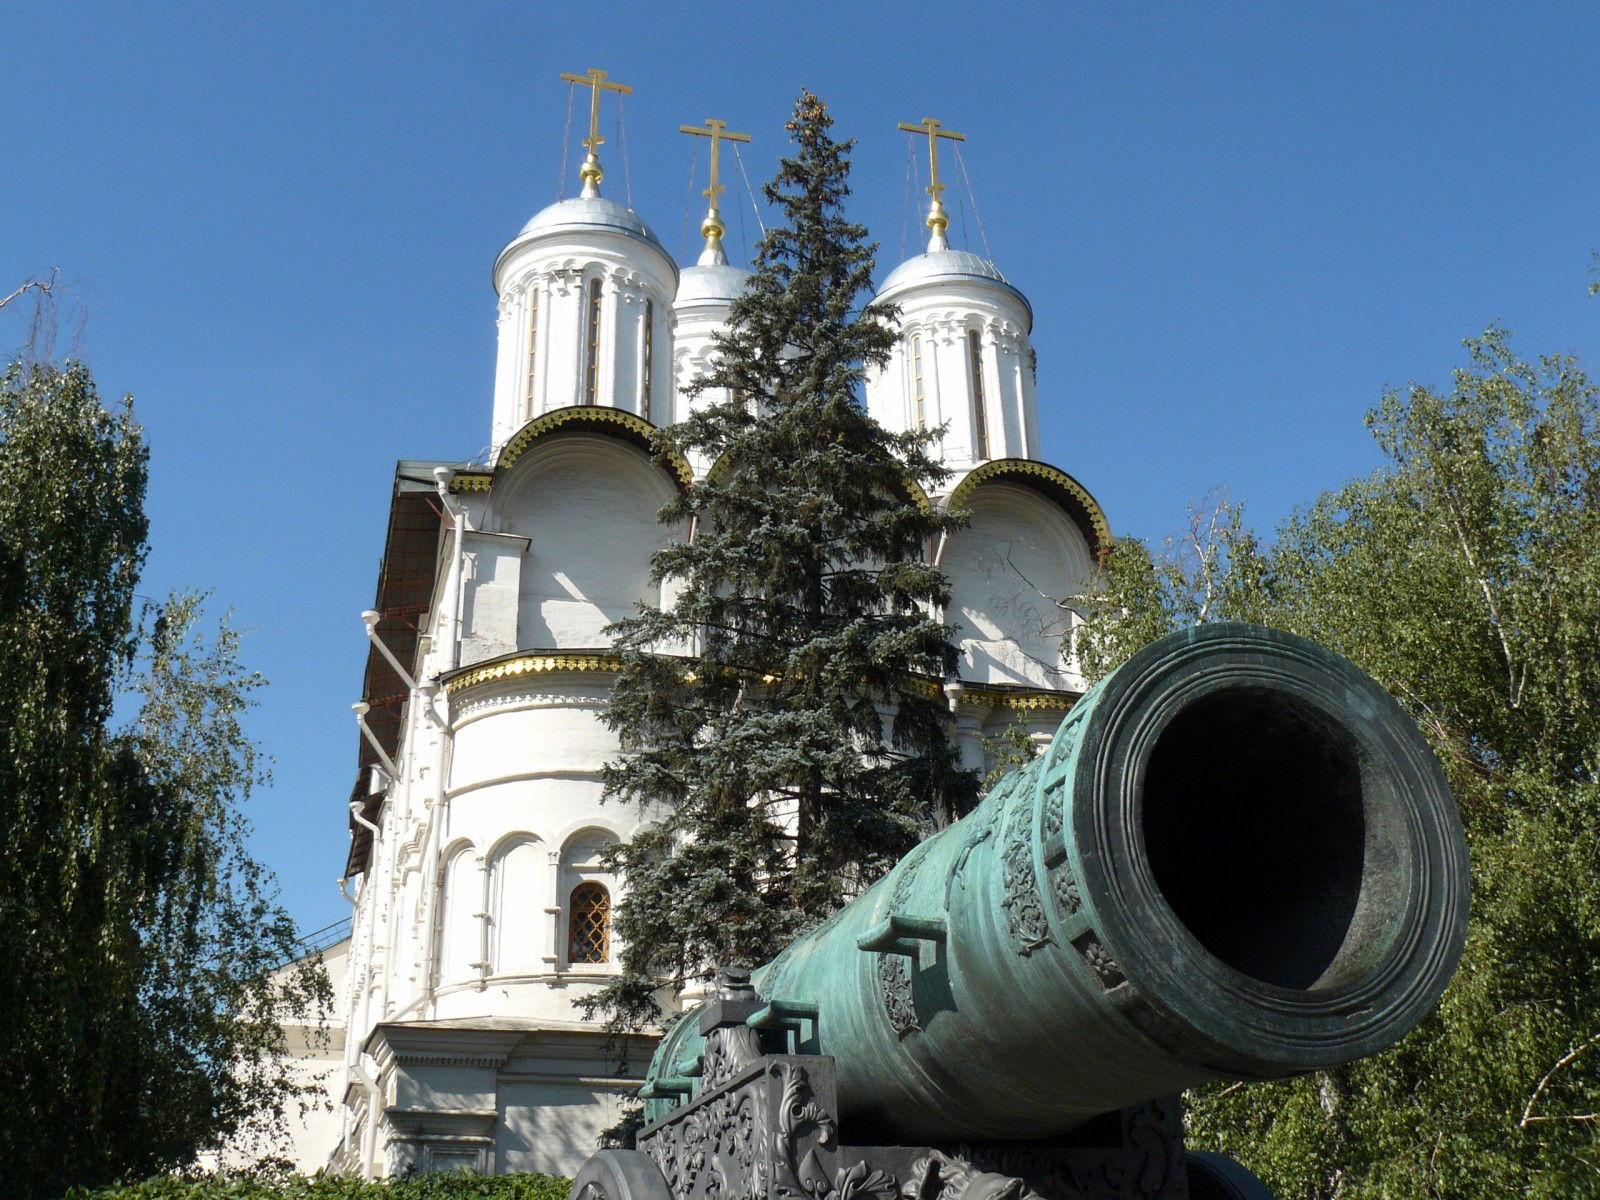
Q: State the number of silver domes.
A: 3